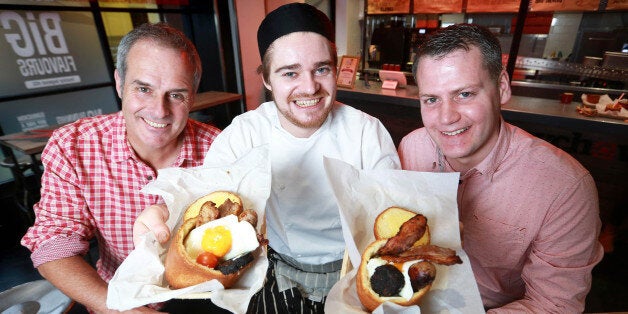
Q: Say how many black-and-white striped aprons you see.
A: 1